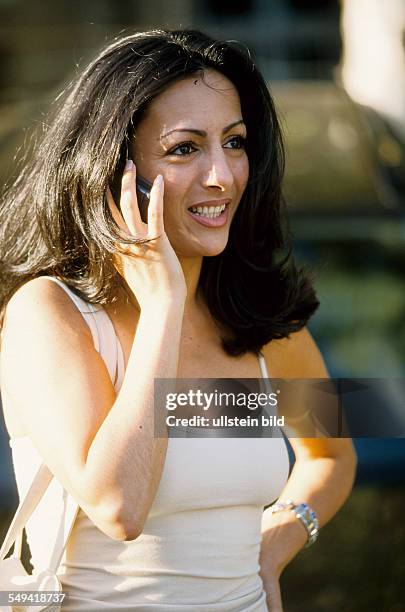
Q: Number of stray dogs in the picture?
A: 0